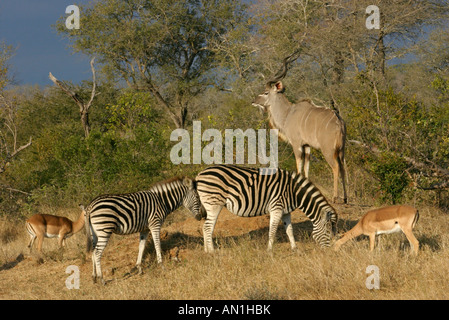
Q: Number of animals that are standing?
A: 5